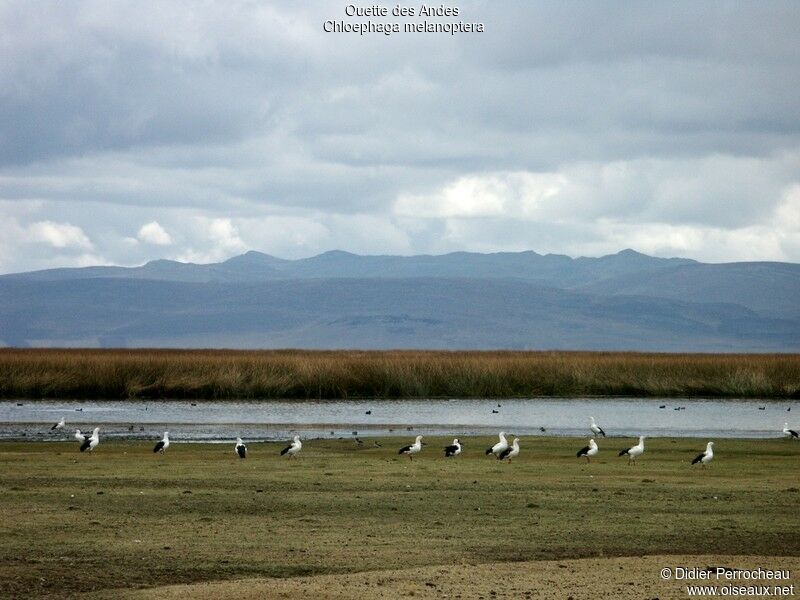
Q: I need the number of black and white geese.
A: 15